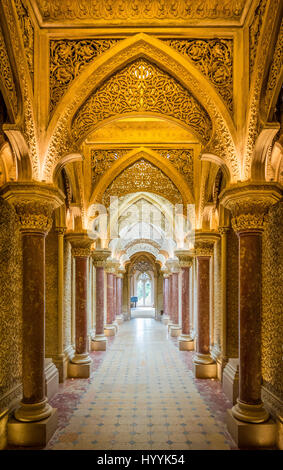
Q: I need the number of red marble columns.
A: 12